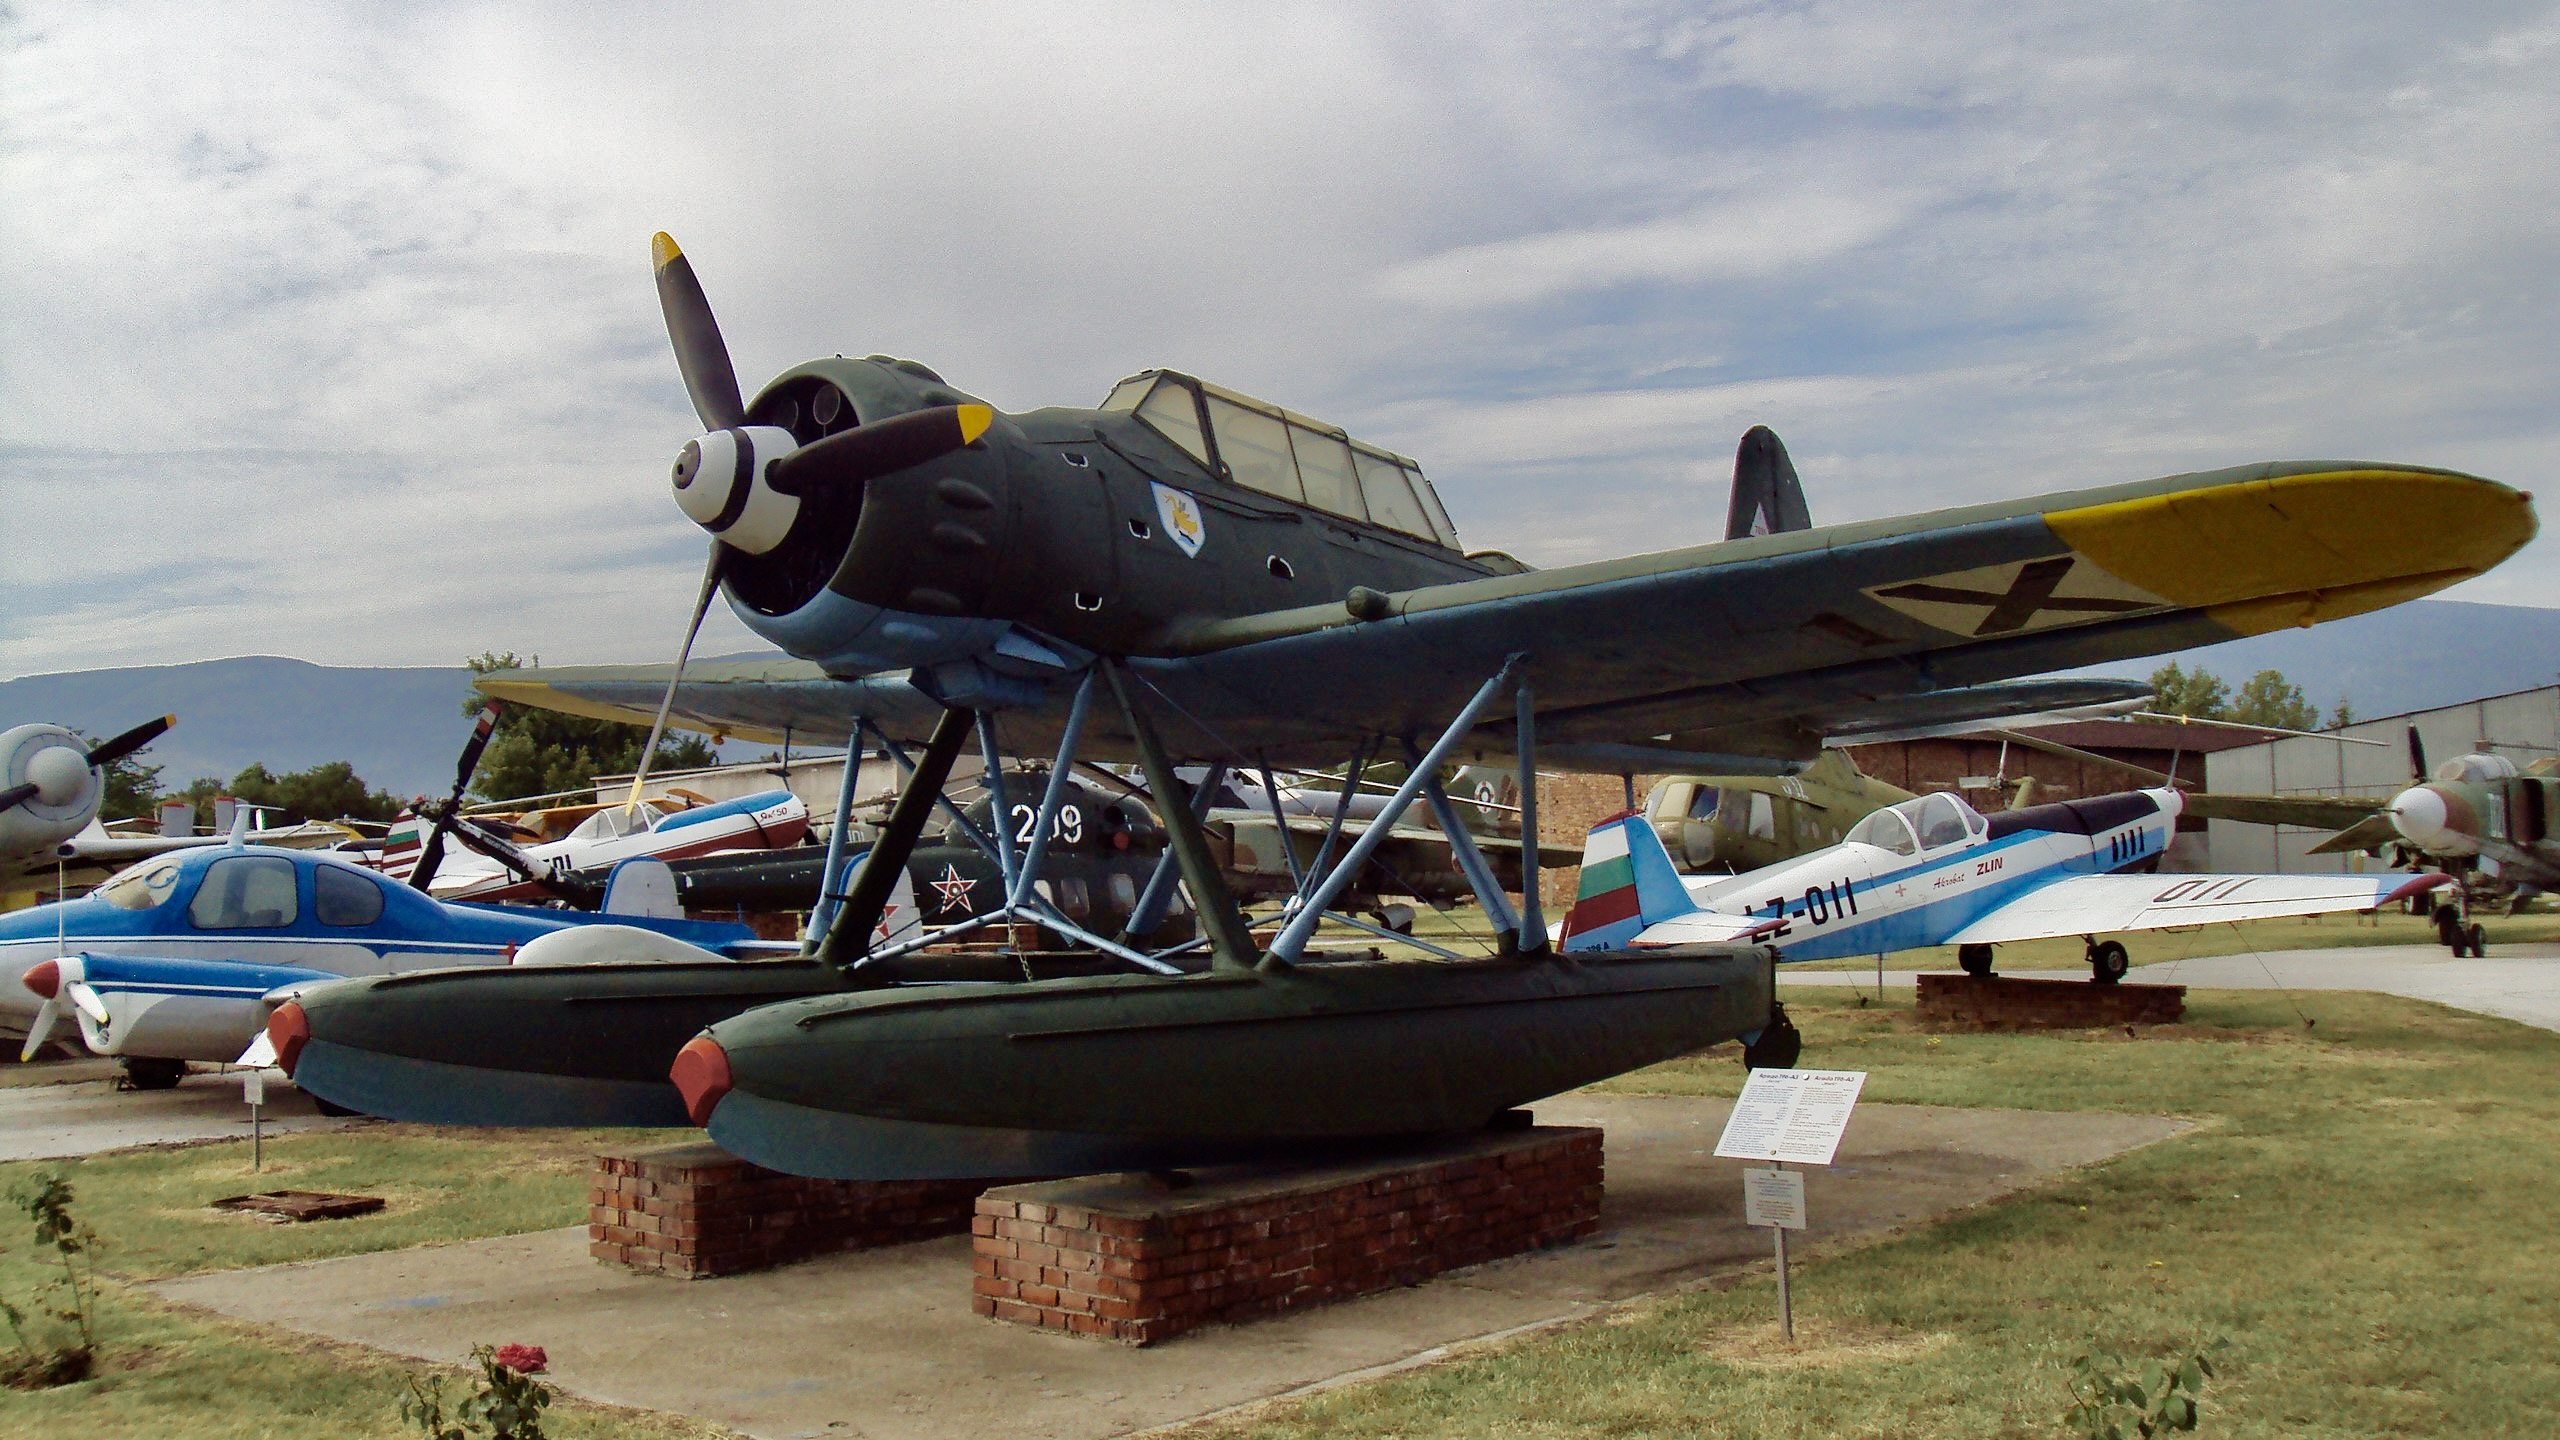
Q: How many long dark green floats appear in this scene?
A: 2